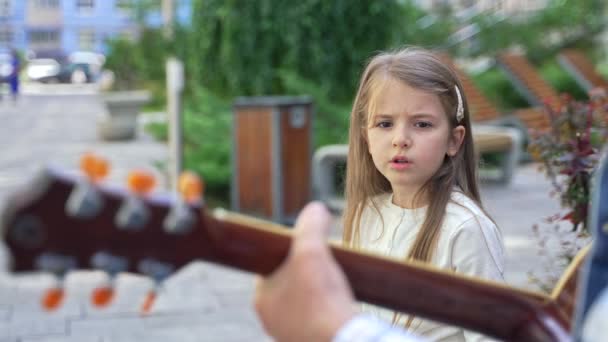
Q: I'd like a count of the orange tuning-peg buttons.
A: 6